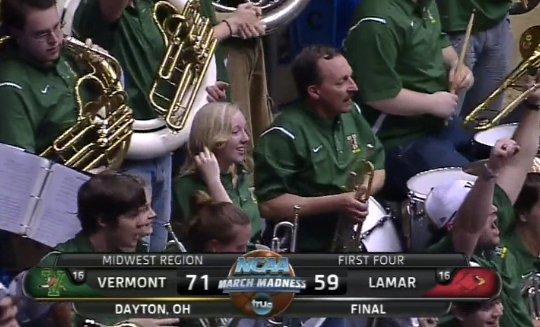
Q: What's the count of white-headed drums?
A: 3